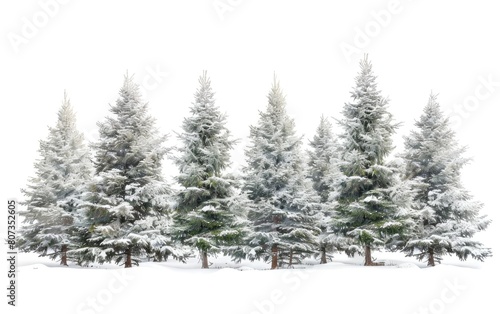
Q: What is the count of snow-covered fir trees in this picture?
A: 7